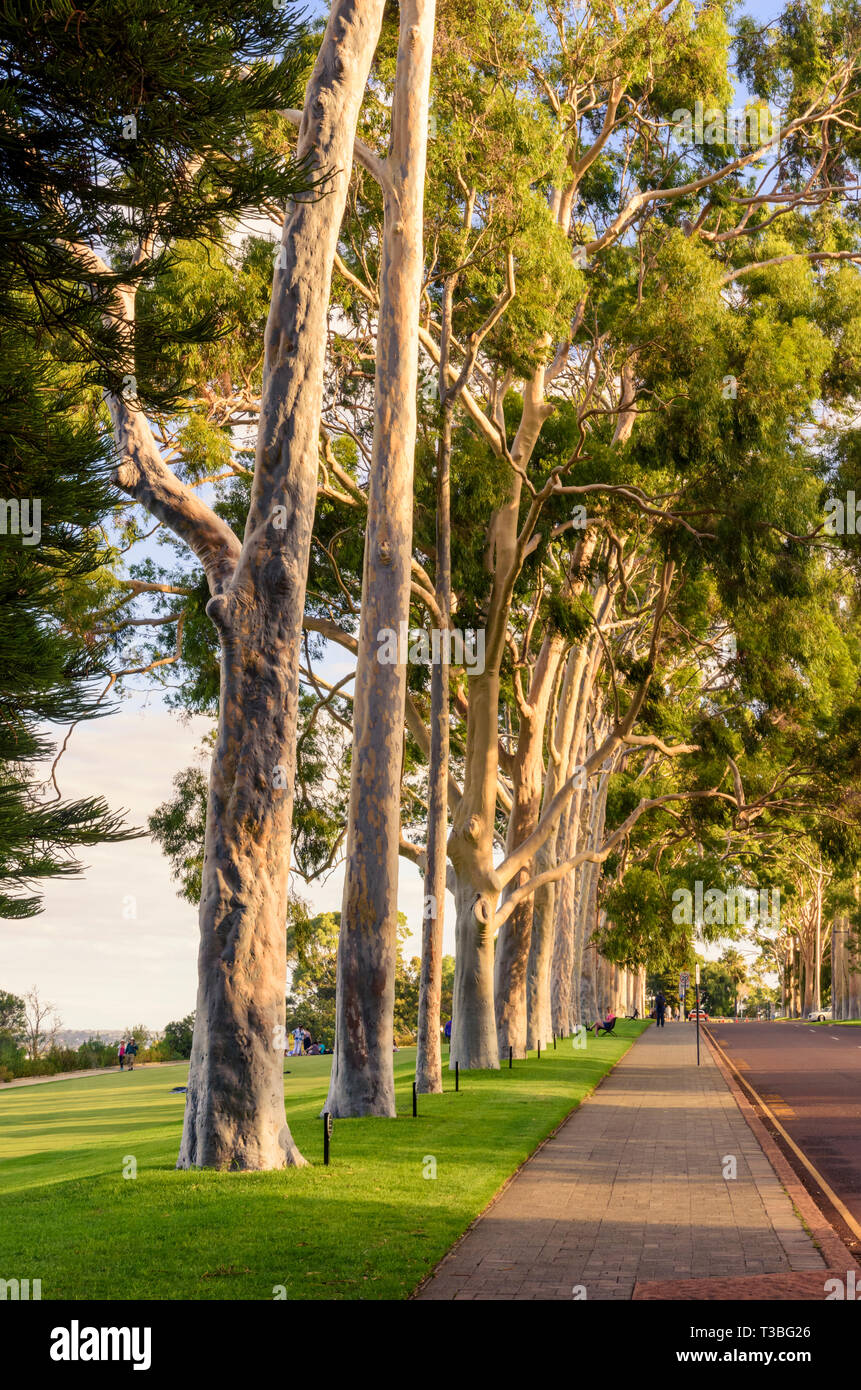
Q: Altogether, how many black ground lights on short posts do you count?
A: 7